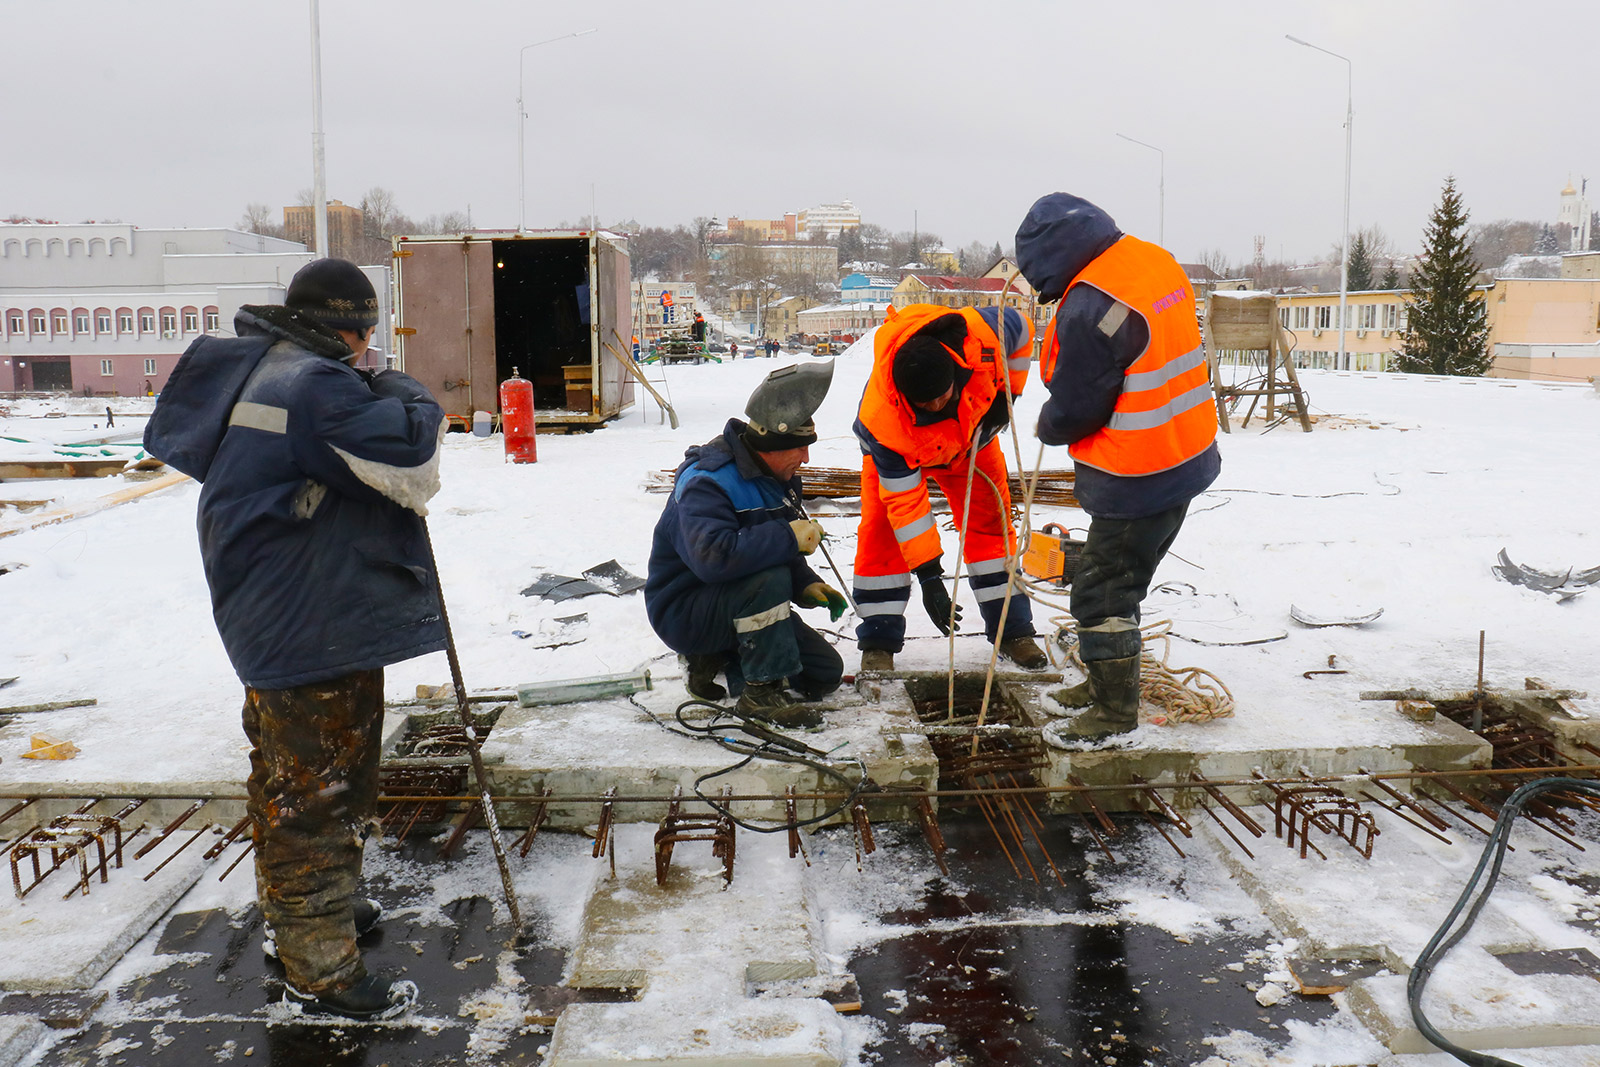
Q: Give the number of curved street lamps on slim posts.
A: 3